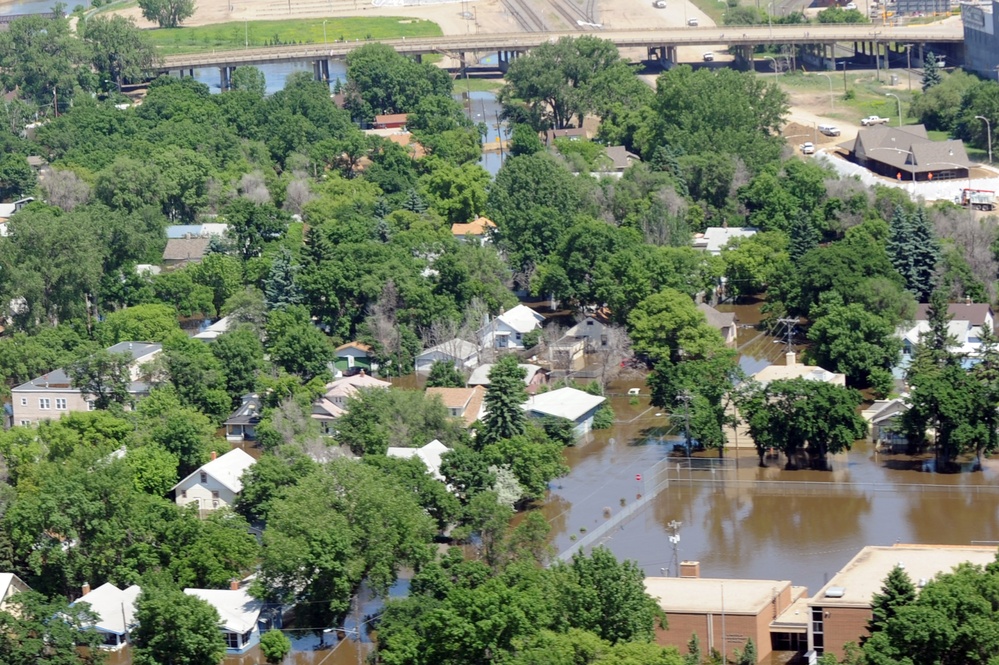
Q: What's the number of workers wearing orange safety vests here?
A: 2